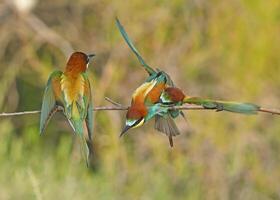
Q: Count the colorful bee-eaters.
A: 3